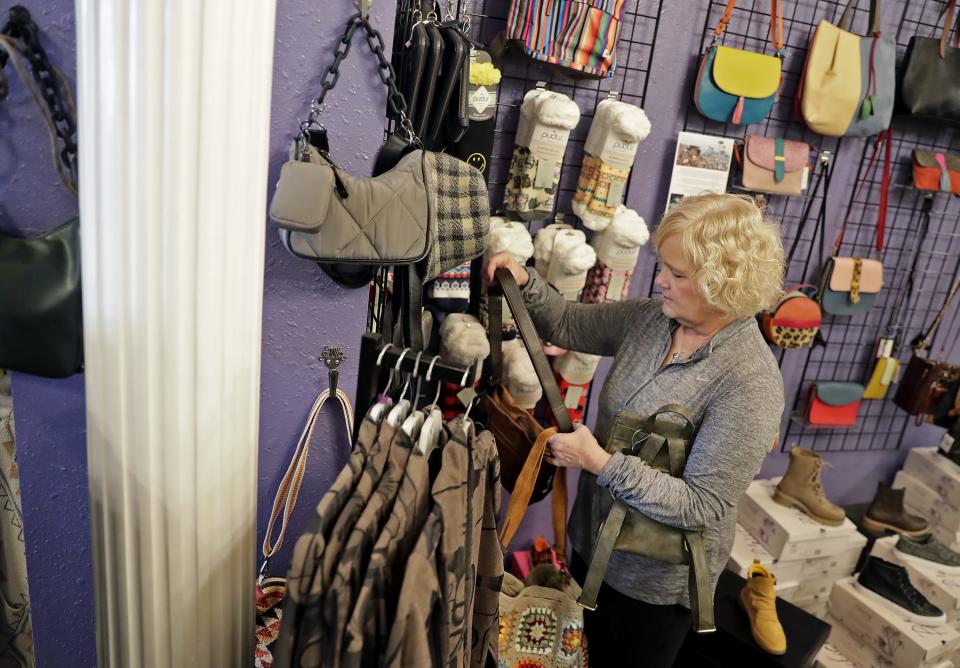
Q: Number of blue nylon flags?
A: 0